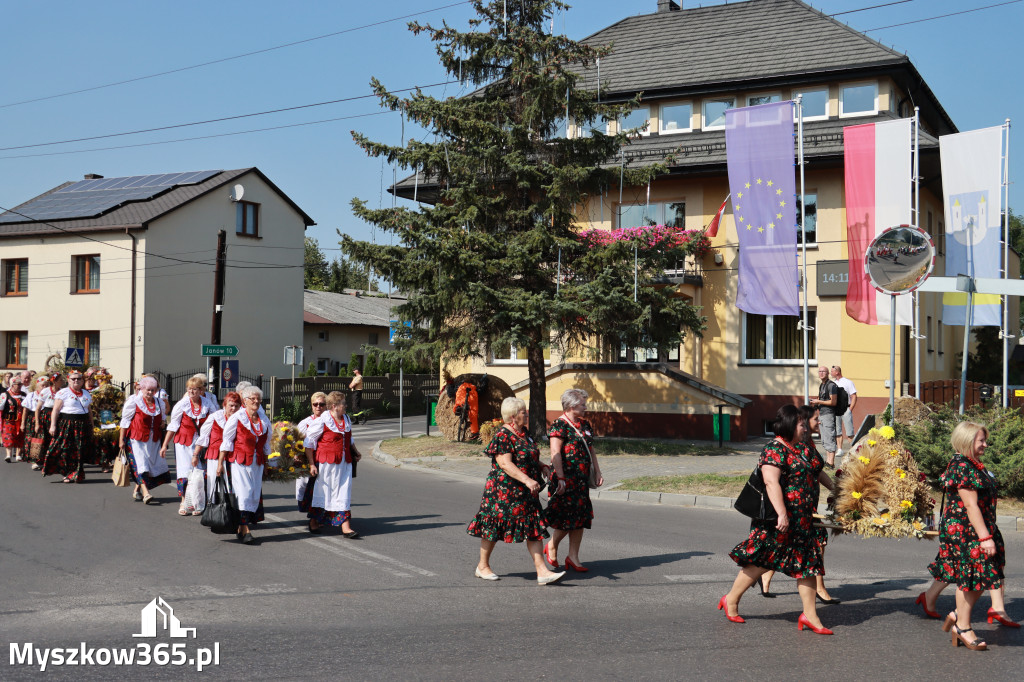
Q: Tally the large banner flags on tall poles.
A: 3